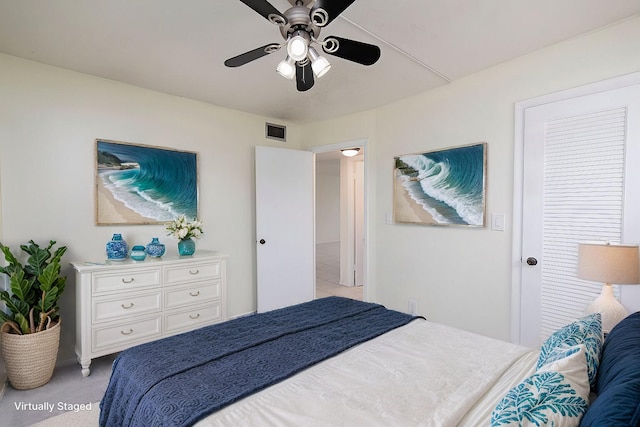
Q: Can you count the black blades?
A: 5